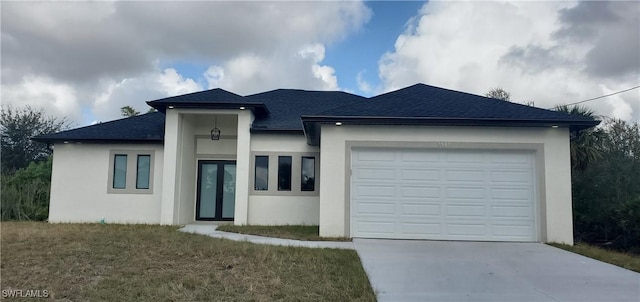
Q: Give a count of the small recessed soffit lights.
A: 5